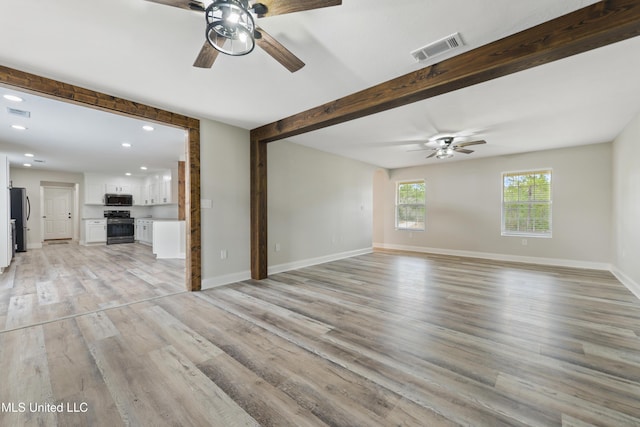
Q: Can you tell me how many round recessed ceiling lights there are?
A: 8